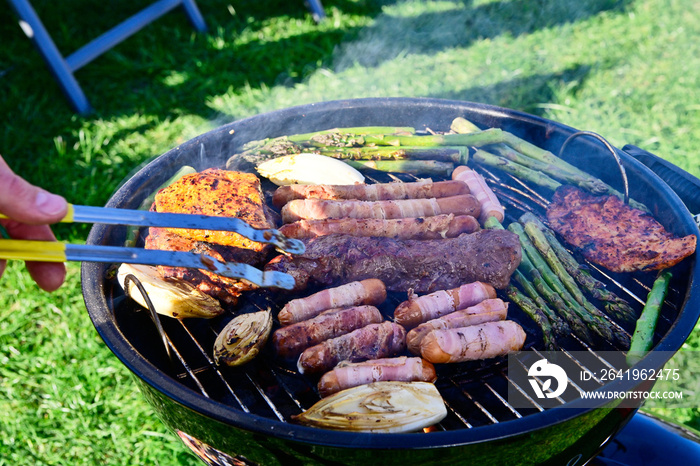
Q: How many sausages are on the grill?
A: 11